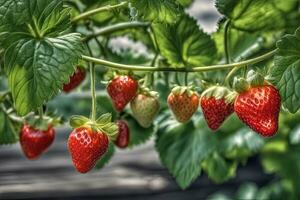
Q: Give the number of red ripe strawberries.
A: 7